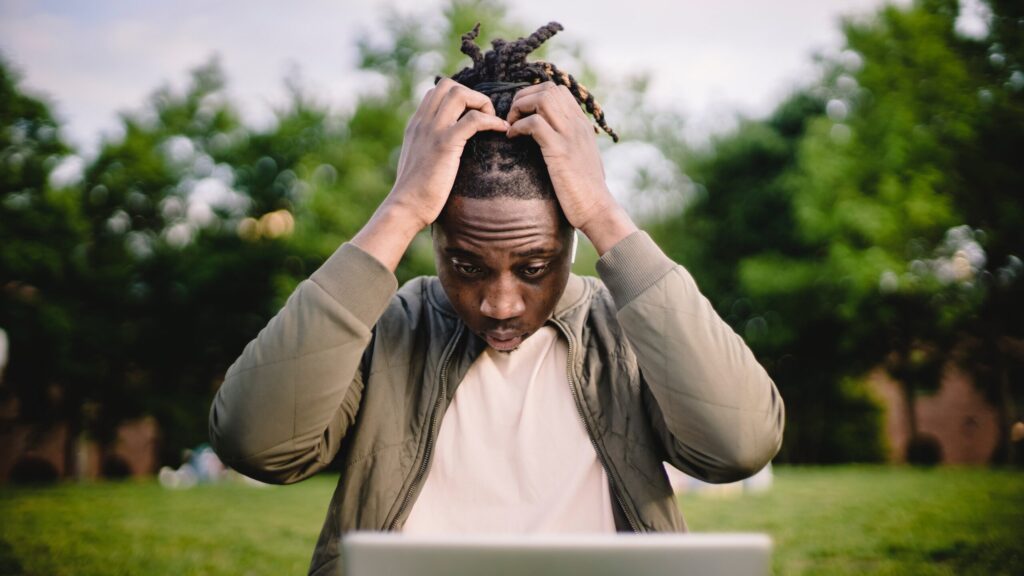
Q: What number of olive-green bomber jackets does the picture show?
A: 1